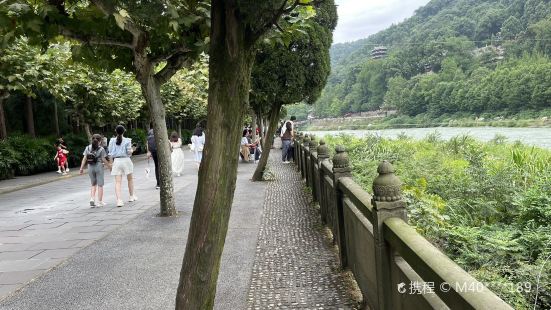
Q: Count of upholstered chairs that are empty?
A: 0